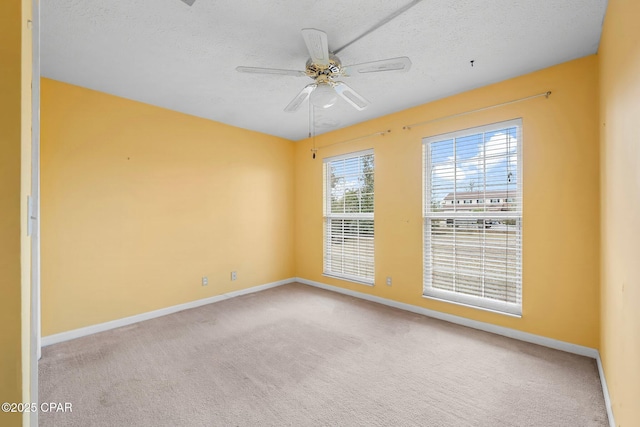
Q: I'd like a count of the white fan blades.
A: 5